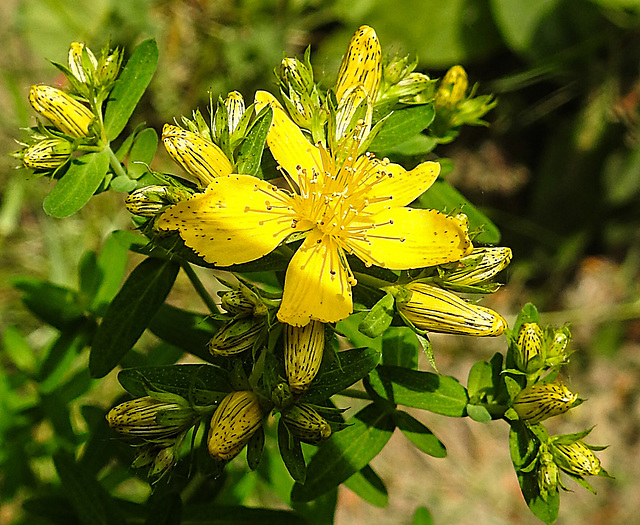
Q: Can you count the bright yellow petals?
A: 5